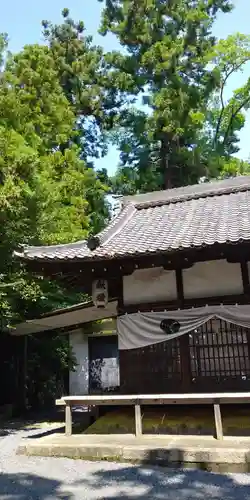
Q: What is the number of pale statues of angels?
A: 0